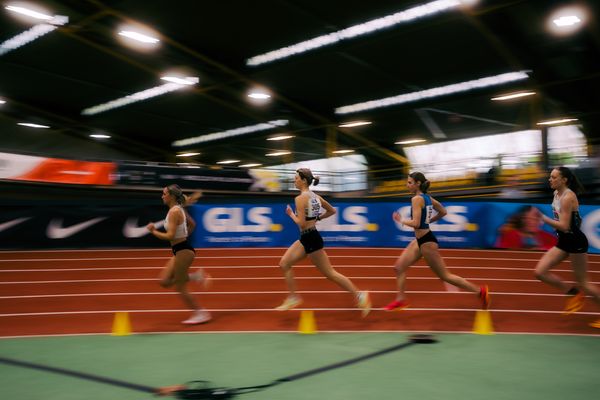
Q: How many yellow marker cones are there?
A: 3